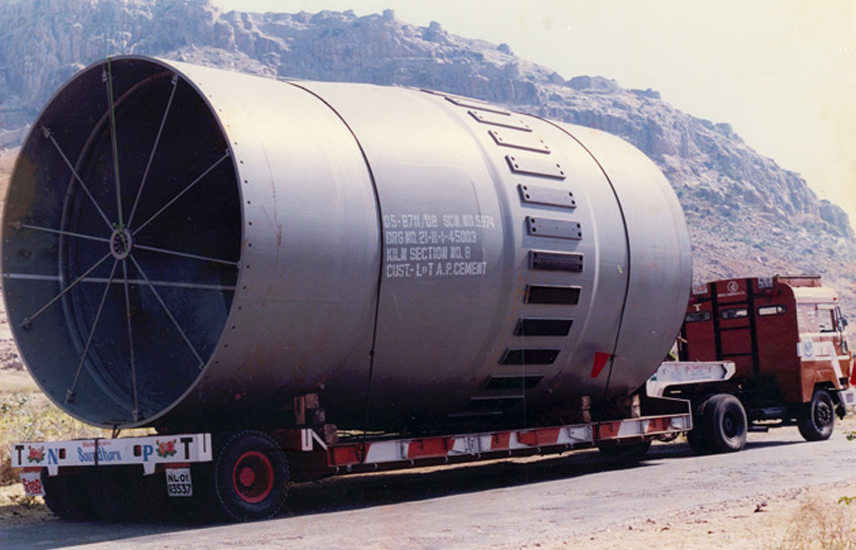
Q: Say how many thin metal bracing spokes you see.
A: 10